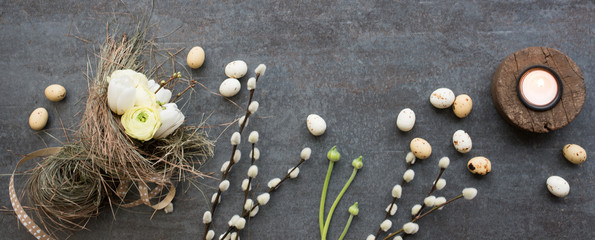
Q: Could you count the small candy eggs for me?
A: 14